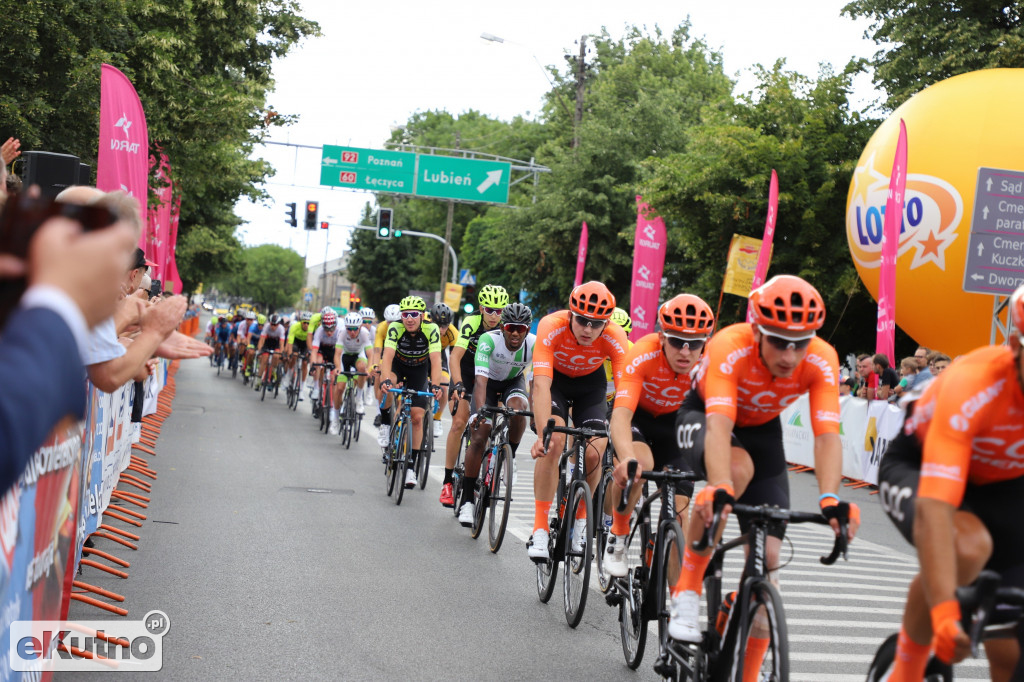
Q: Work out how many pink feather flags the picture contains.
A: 7